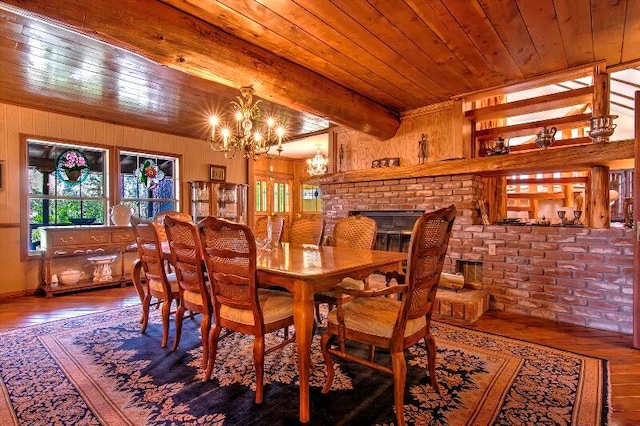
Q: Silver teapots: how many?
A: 2